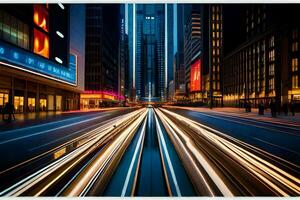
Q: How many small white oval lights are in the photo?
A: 3